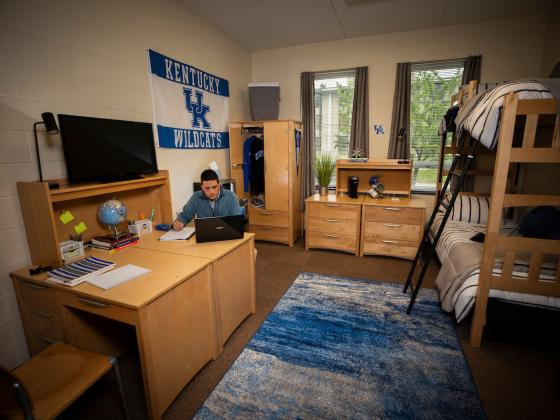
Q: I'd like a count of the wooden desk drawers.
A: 4